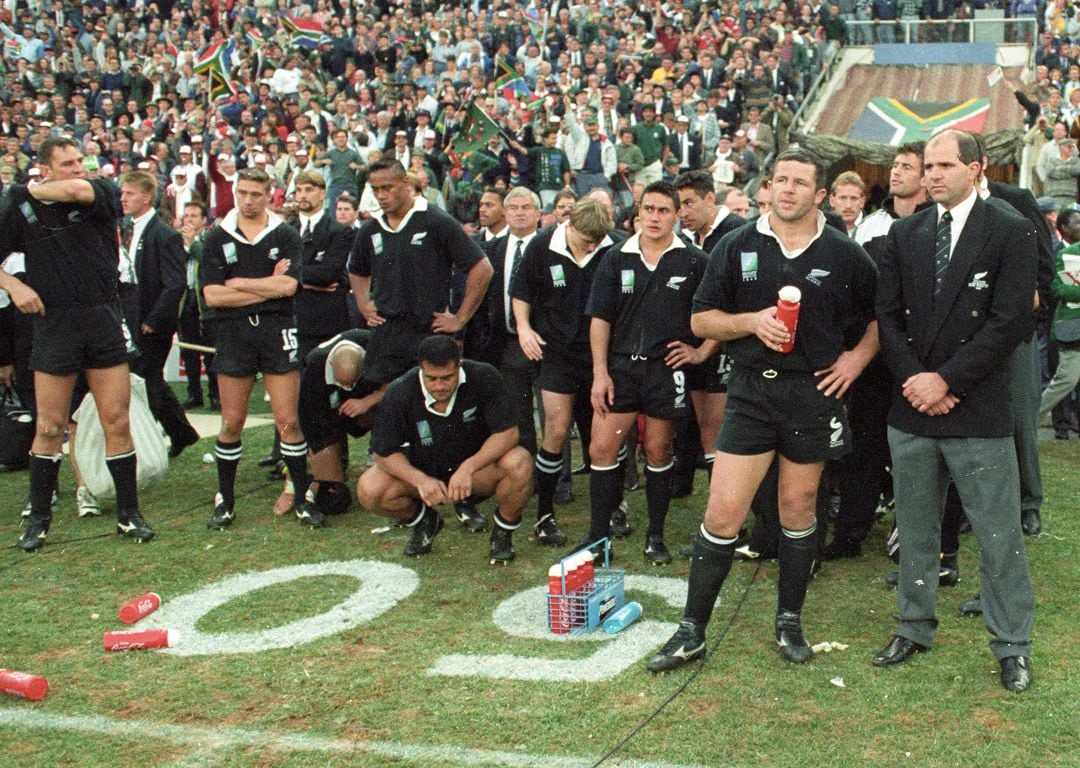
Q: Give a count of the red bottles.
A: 8